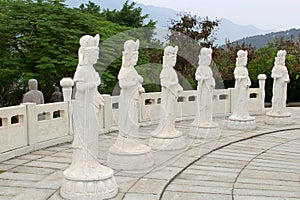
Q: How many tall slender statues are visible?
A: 6